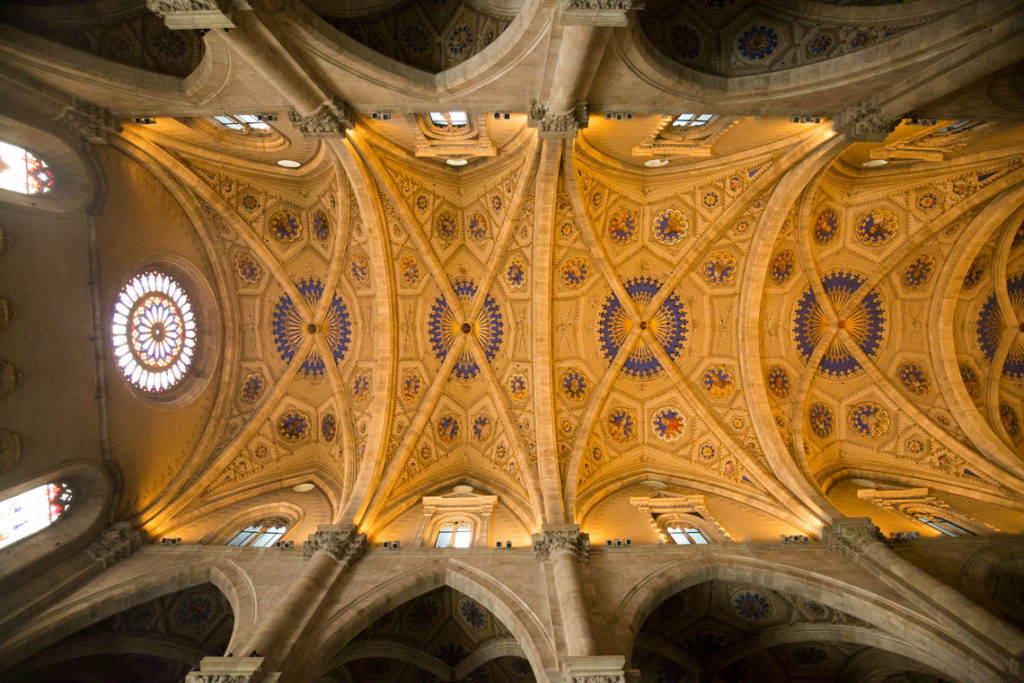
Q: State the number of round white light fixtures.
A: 8